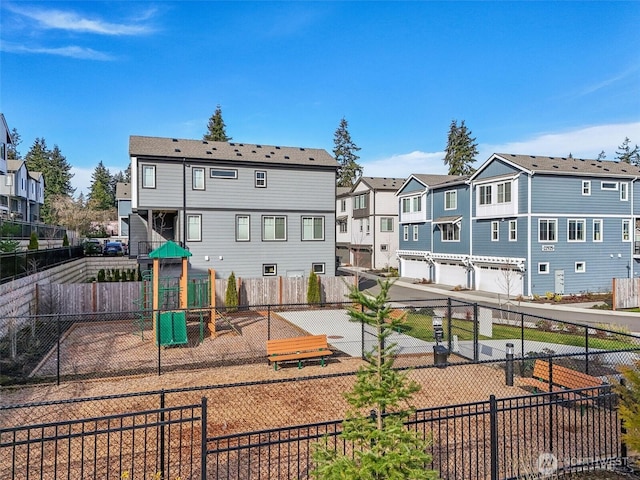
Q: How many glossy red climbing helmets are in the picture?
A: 0